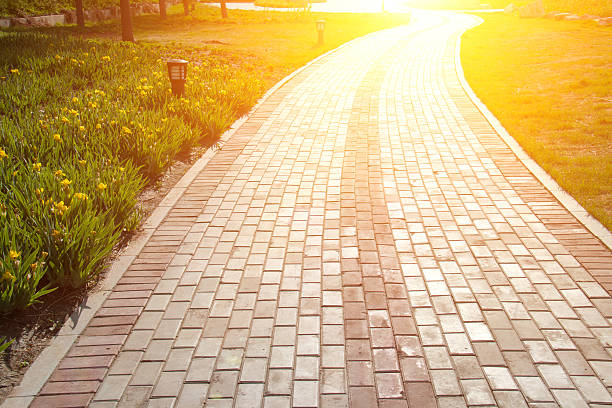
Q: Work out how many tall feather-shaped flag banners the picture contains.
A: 0